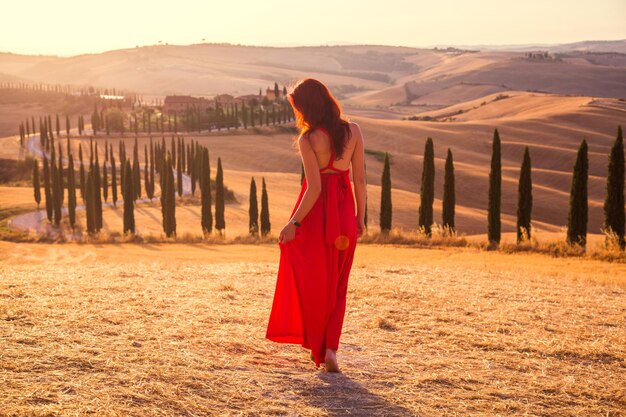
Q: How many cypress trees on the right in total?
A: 7